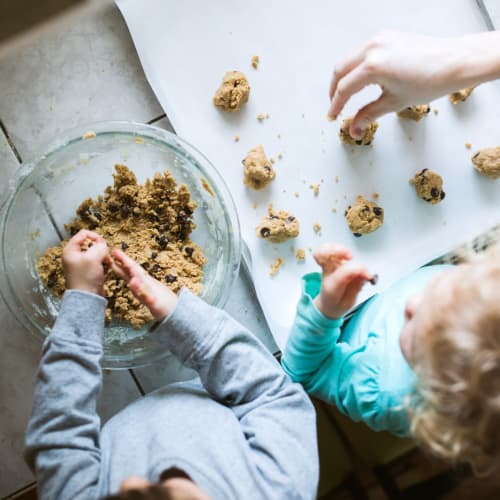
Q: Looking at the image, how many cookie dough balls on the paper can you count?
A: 9